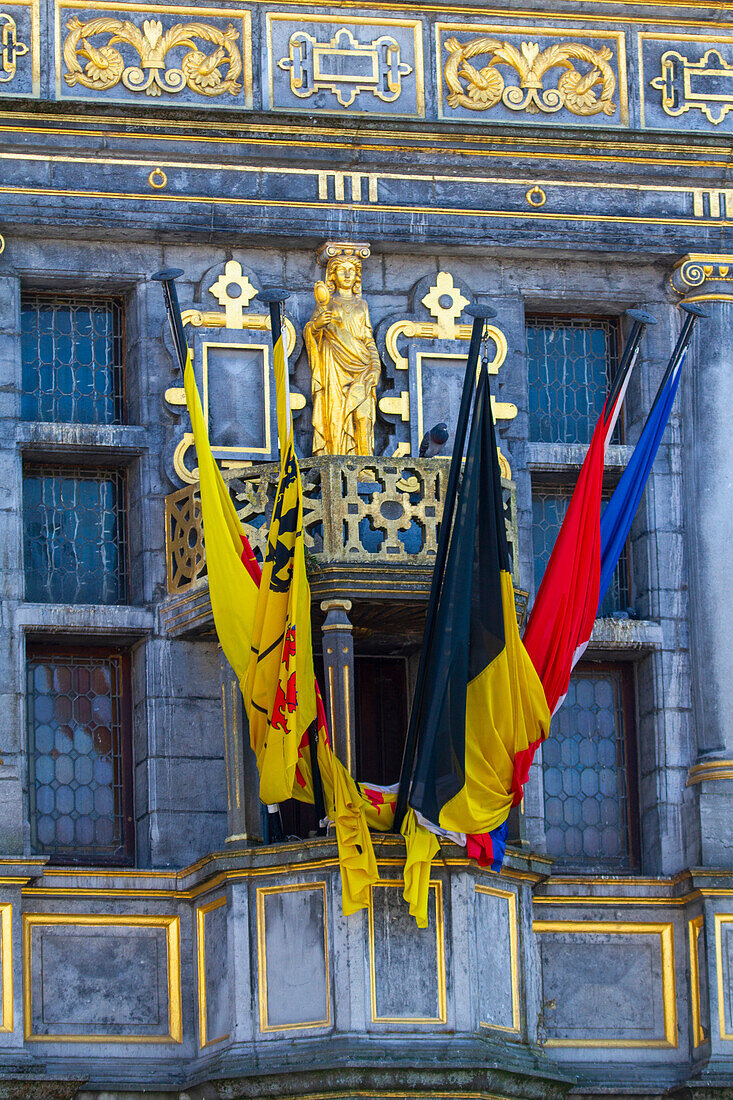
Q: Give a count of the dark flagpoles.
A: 5